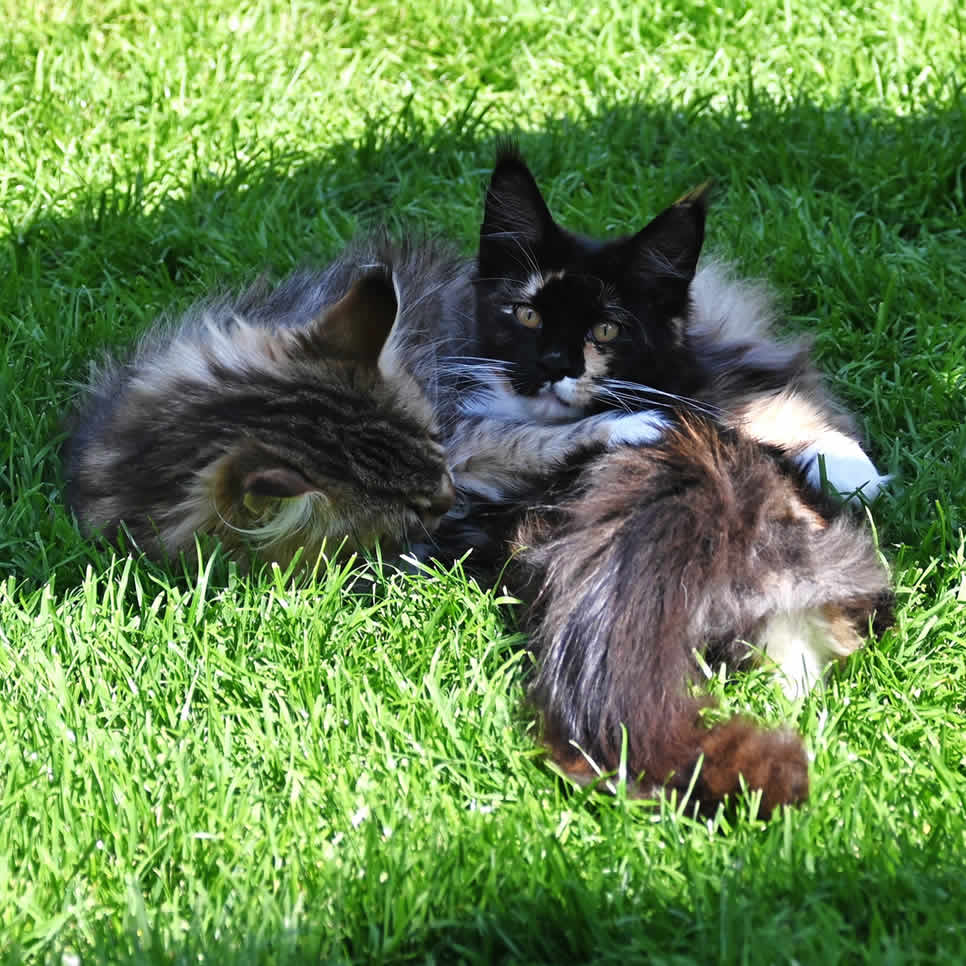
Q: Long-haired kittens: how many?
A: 2